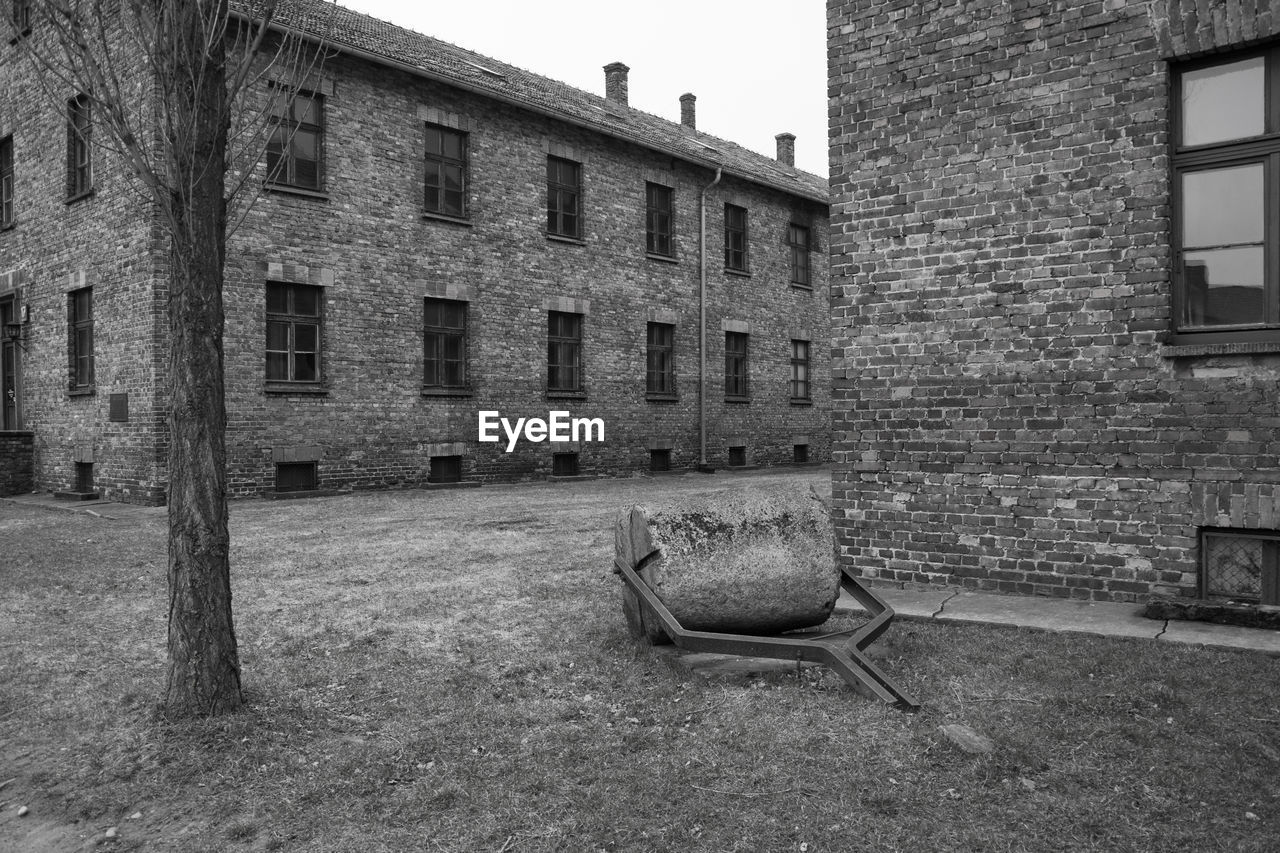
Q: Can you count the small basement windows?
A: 8